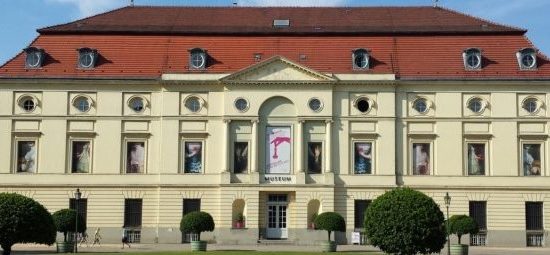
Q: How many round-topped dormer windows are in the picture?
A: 6